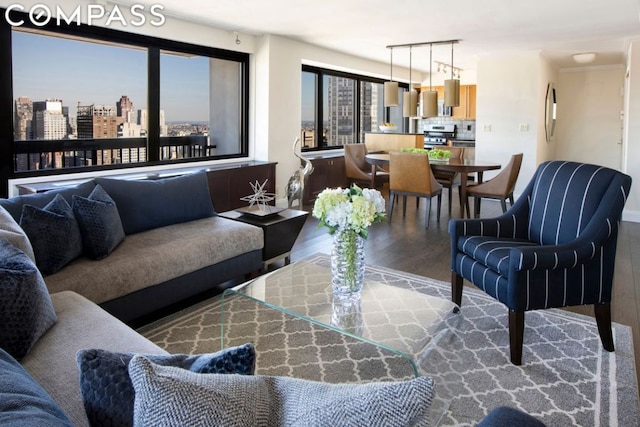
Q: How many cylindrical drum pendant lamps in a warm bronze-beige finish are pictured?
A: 4